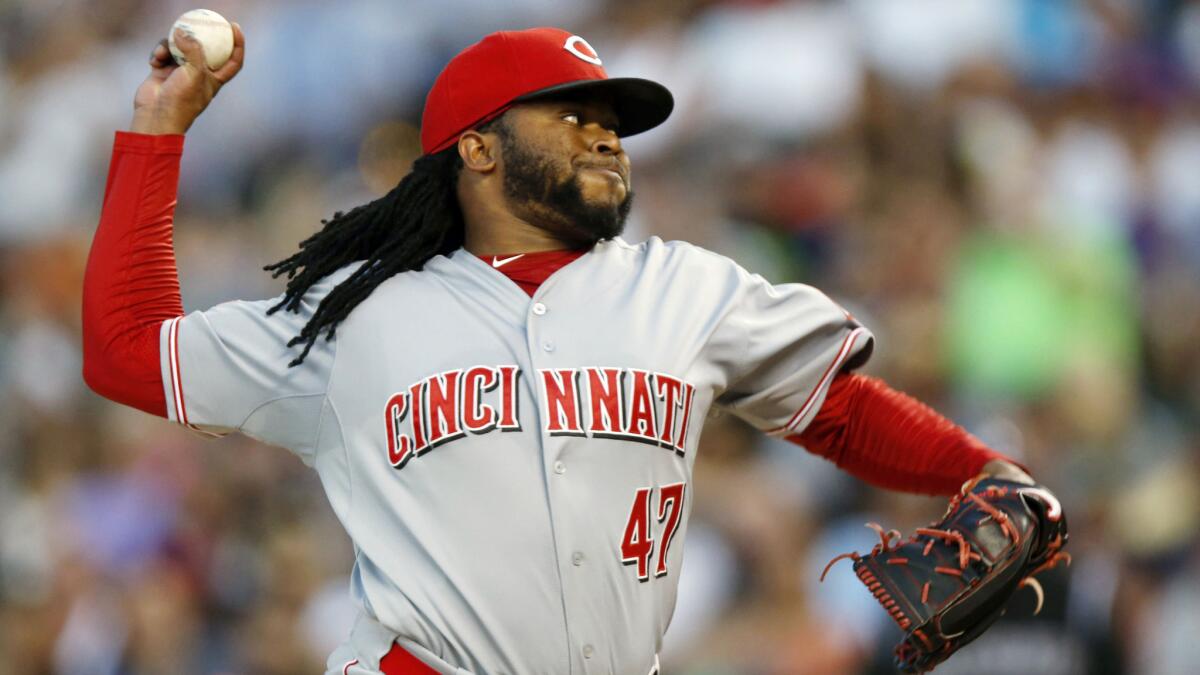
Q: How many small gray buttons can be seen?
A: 5